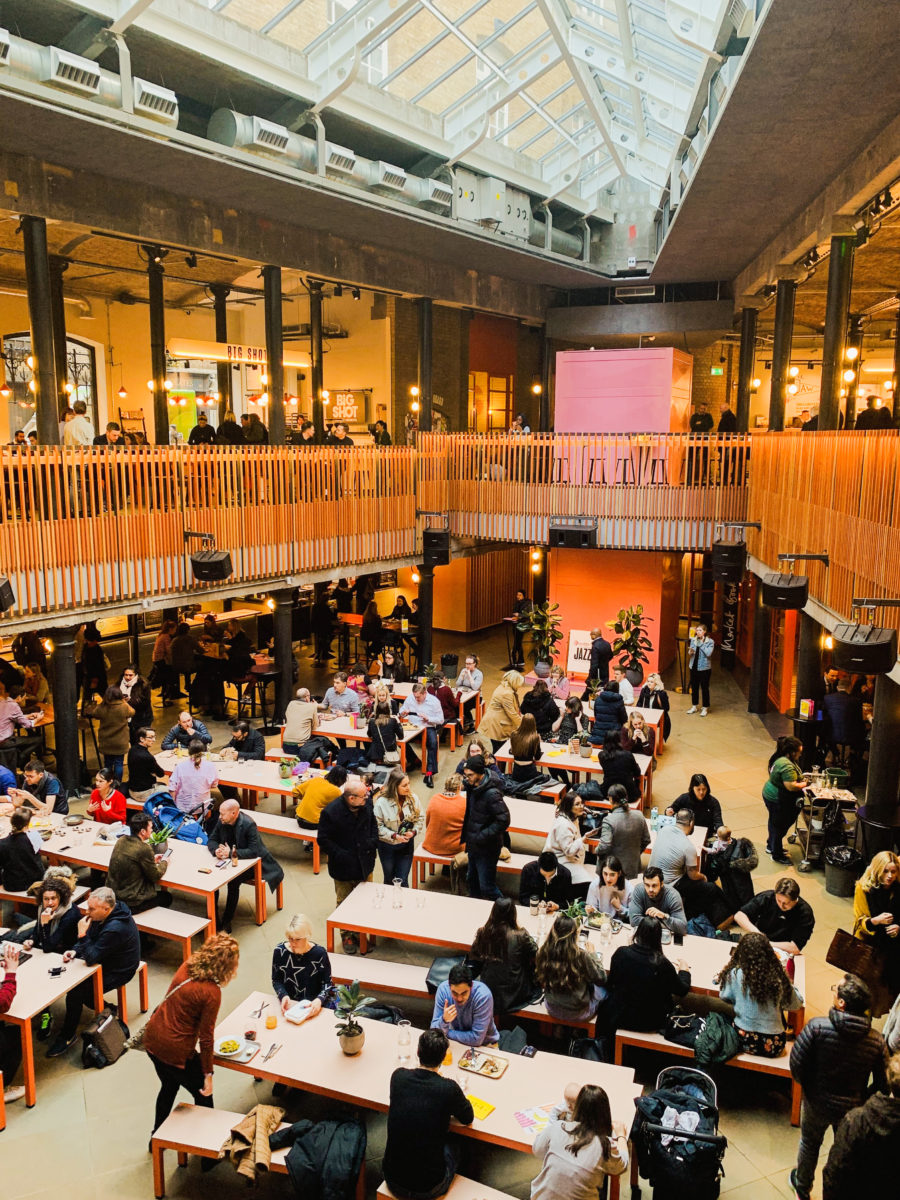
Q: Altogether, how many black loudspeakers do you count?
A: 7